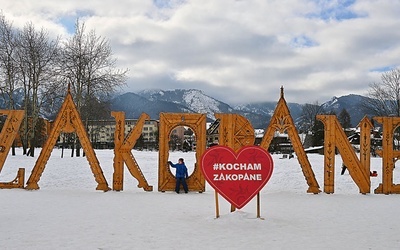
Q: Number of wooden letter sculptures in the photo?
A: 8